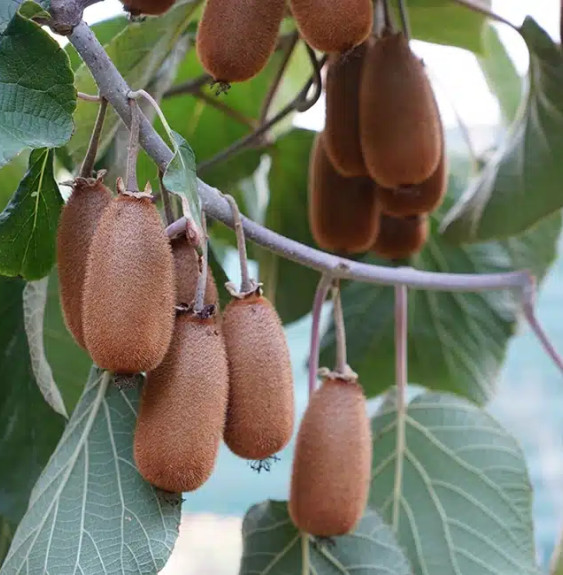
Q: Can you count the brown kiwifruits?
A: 14